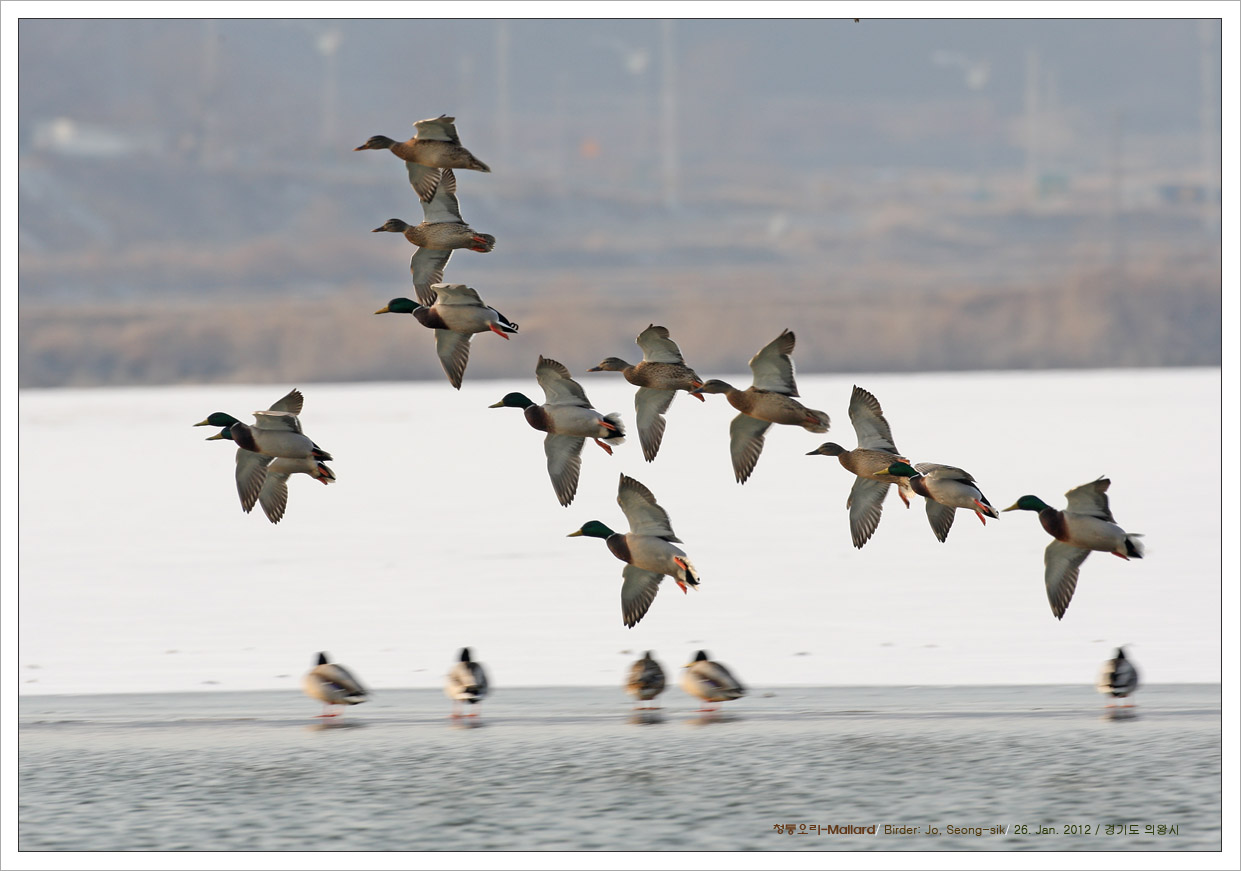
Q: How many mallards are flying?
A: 12